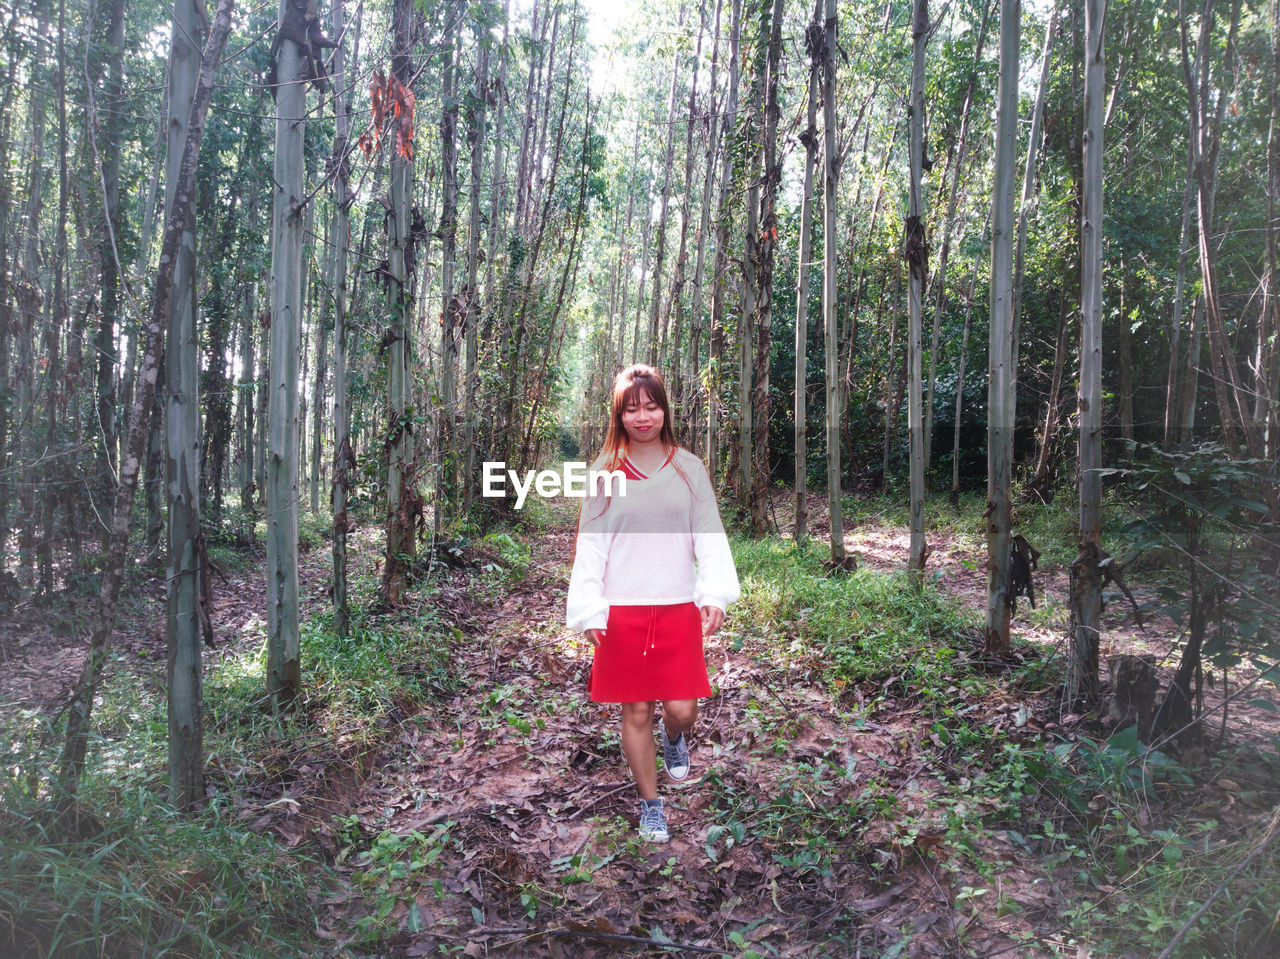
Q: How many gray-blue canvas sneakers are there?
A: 2